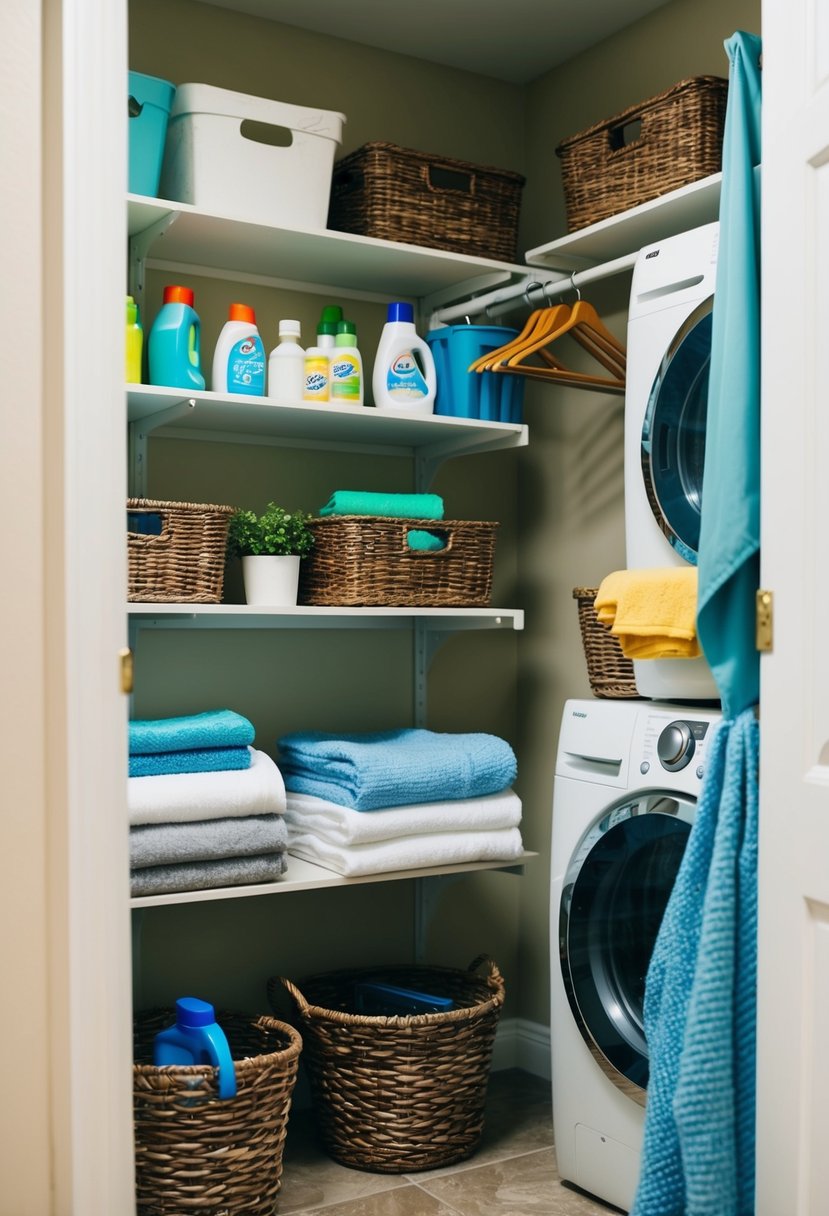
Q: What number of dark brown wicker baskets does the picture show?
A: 7